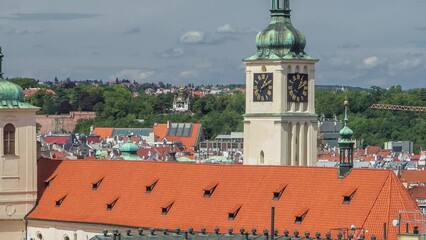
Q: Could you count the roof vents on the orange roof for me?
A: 11